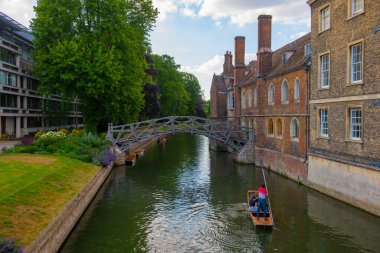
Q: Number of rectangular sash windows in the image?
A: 6